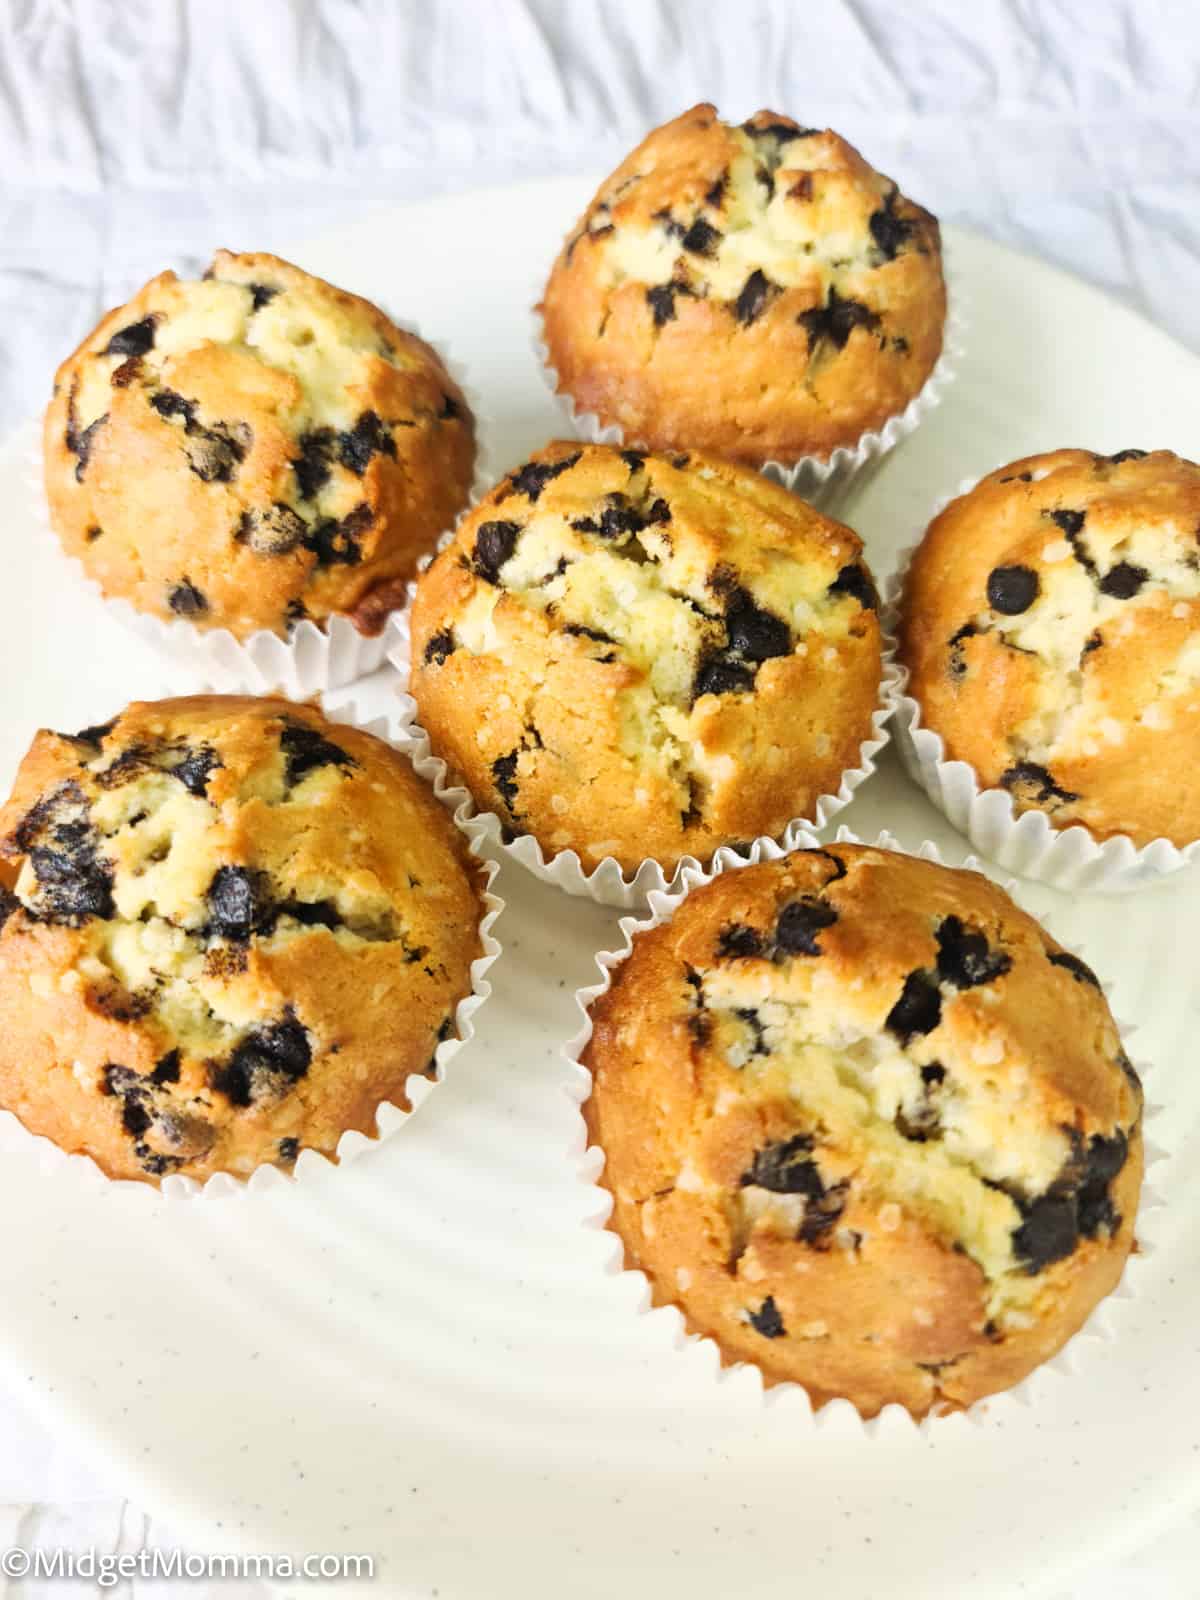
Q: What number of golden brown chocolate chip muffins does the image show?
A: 6